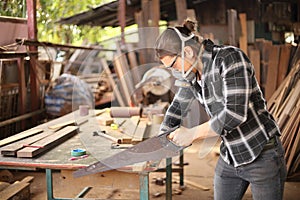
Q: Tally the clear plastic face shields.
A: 0